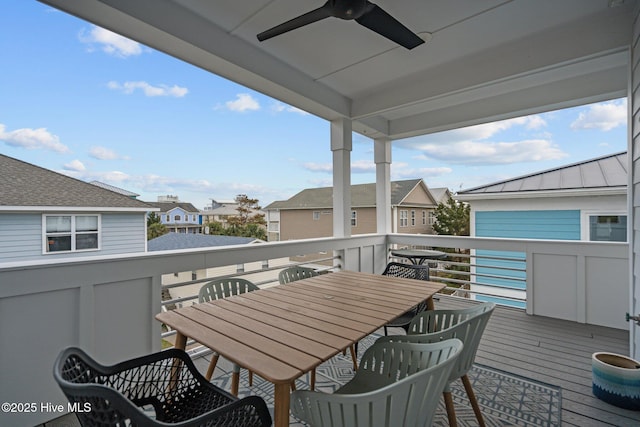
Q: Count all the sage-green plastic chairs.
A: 4